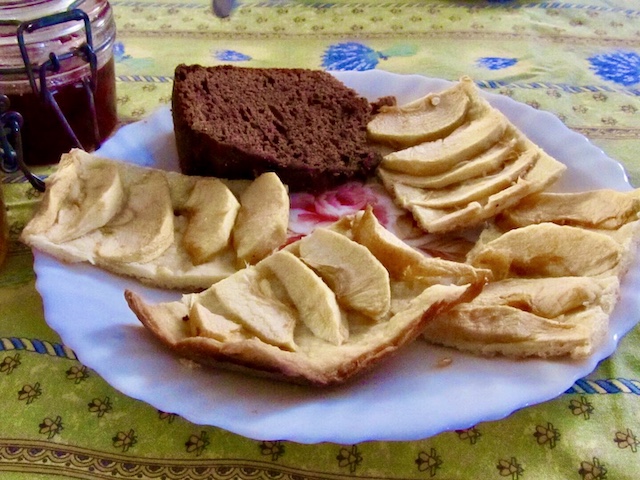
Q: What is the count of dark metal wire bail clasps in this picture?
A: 2